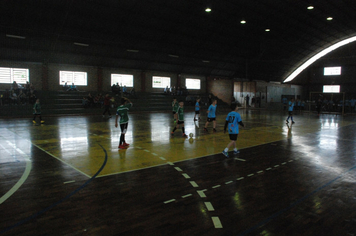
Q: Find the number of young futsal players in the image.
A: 8